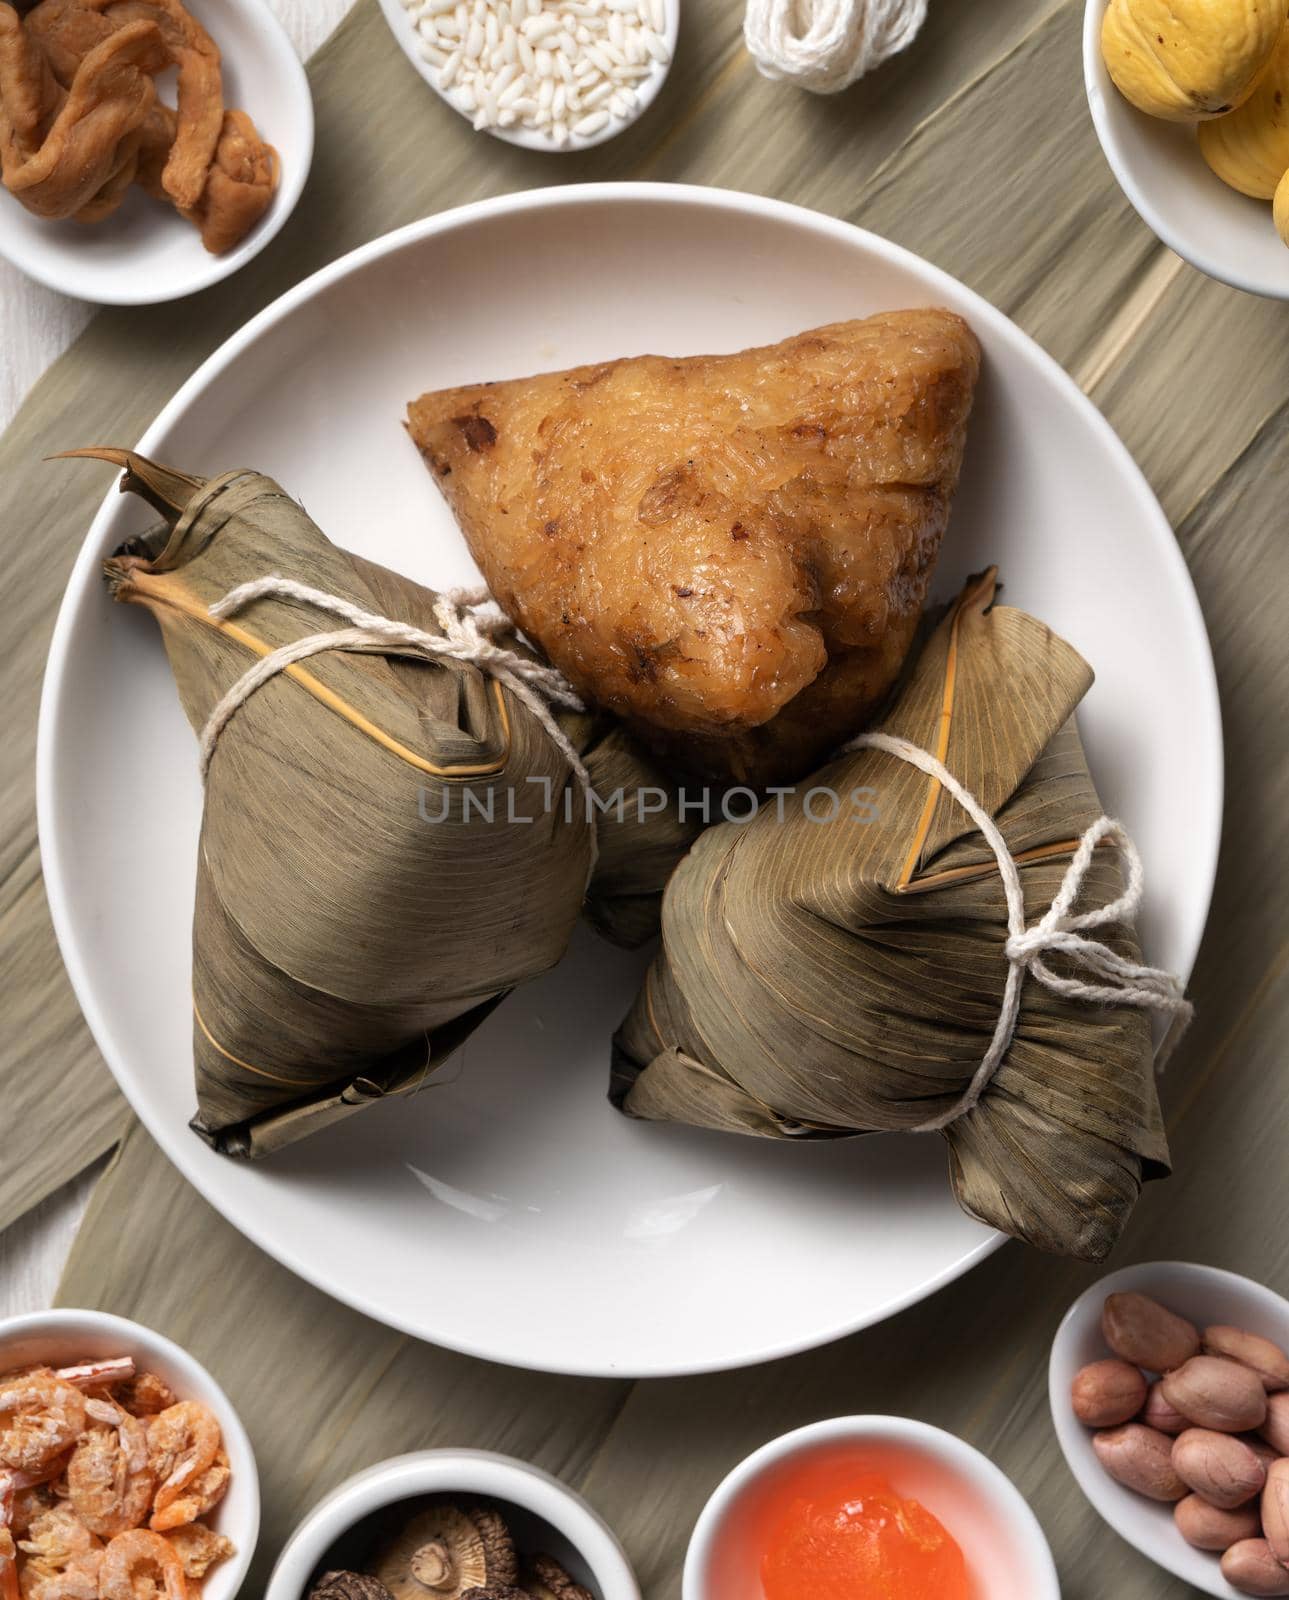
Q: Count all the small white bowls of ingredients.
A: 7